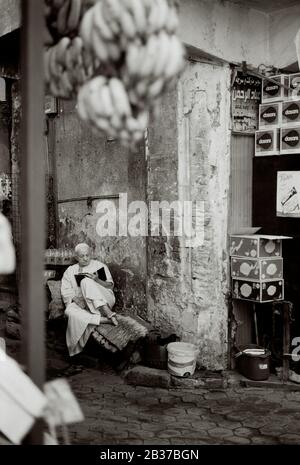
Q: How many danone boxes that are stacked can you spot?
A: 6